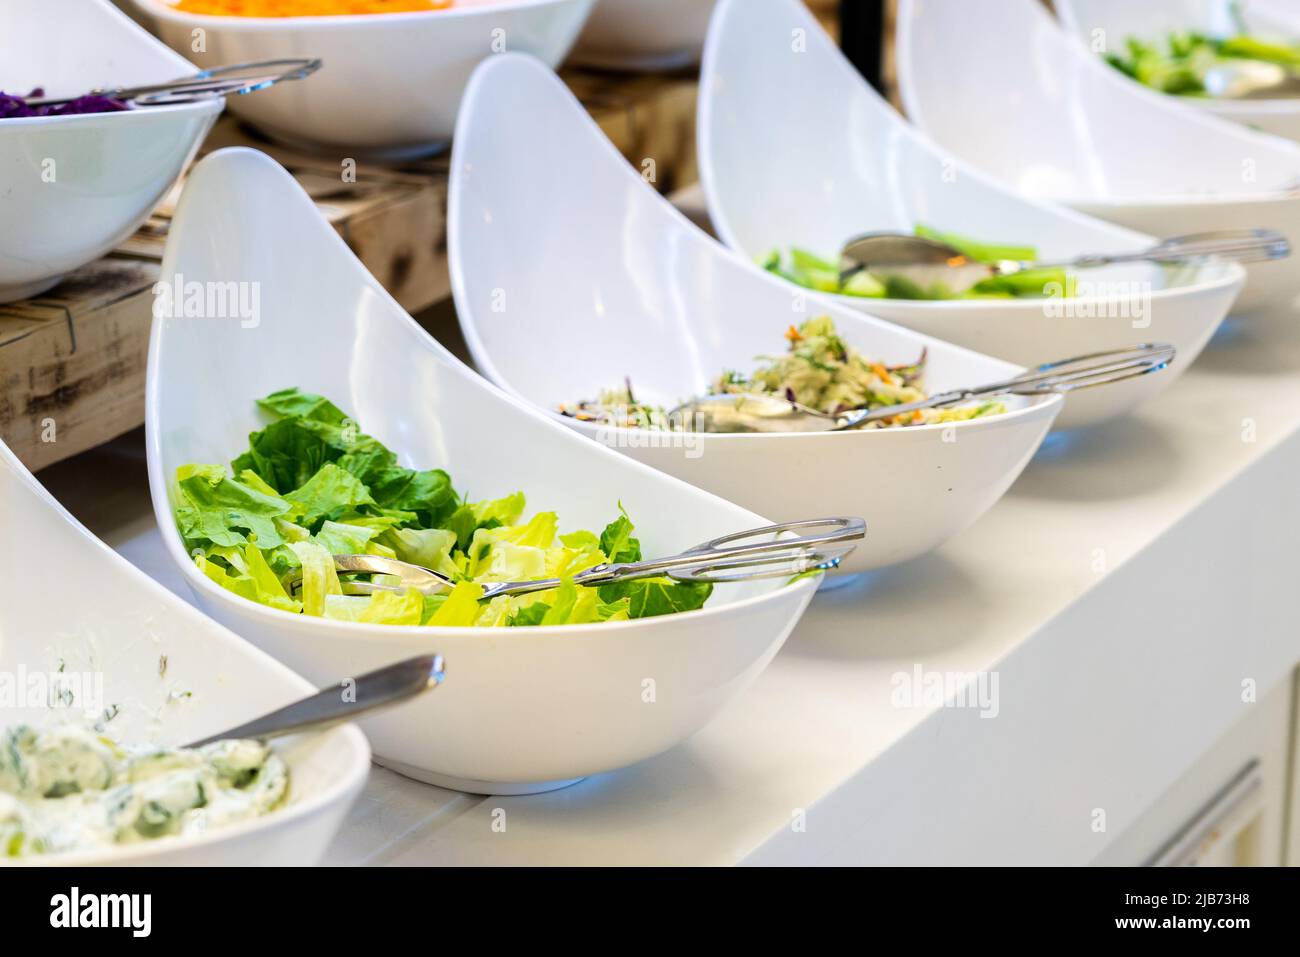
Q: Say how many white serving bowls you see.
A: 9